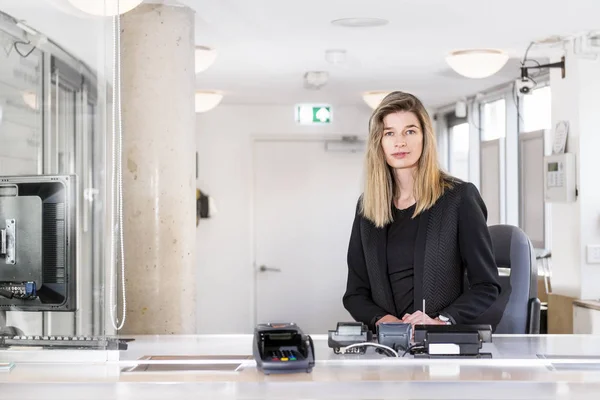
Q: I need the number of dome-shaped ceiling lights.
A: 5